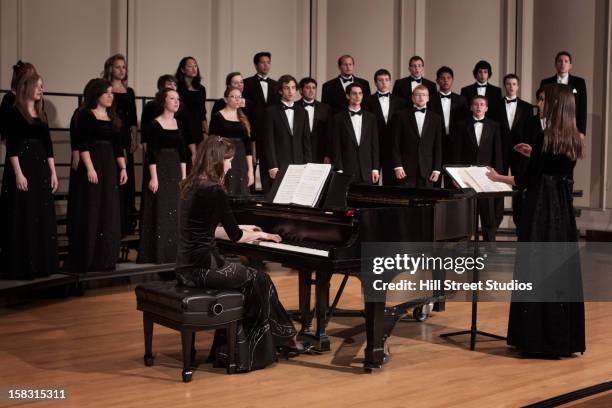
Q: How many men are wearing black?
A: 14